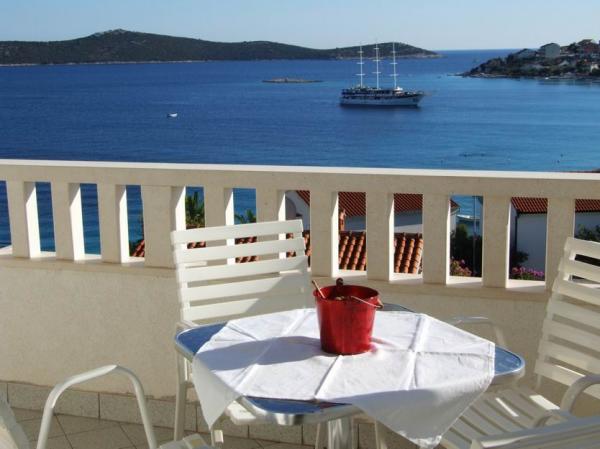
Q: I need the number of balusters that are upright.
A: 11